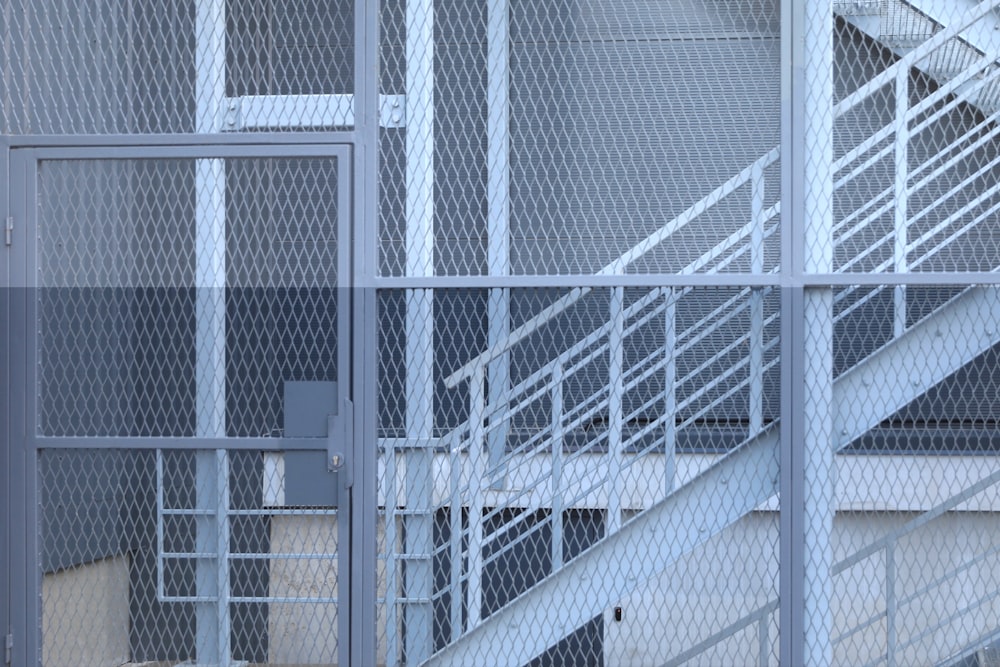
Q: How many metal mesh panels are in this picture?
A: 7